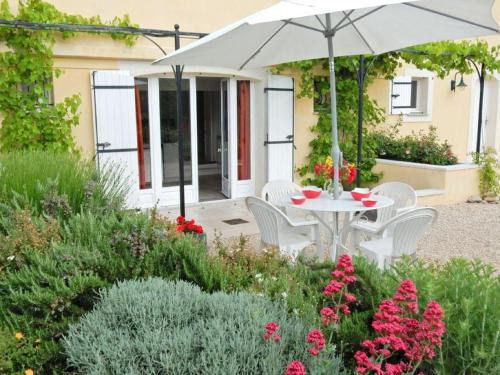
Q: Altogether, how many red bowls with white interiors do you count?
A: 4